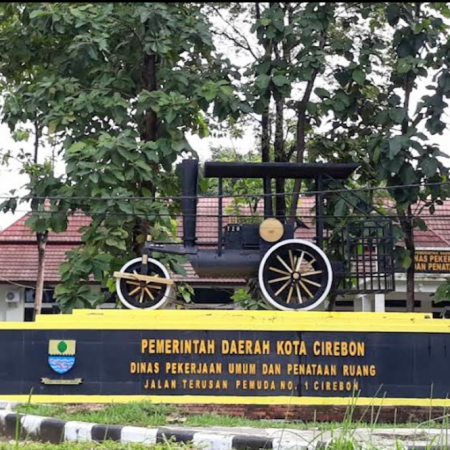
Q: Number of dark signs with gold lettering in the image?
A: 2